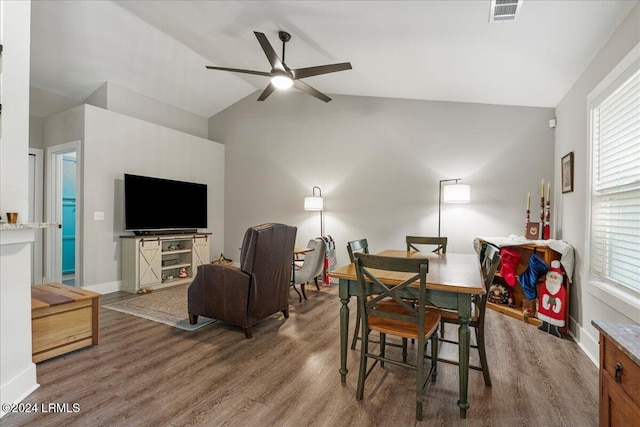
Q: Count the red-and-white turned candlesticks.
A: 3